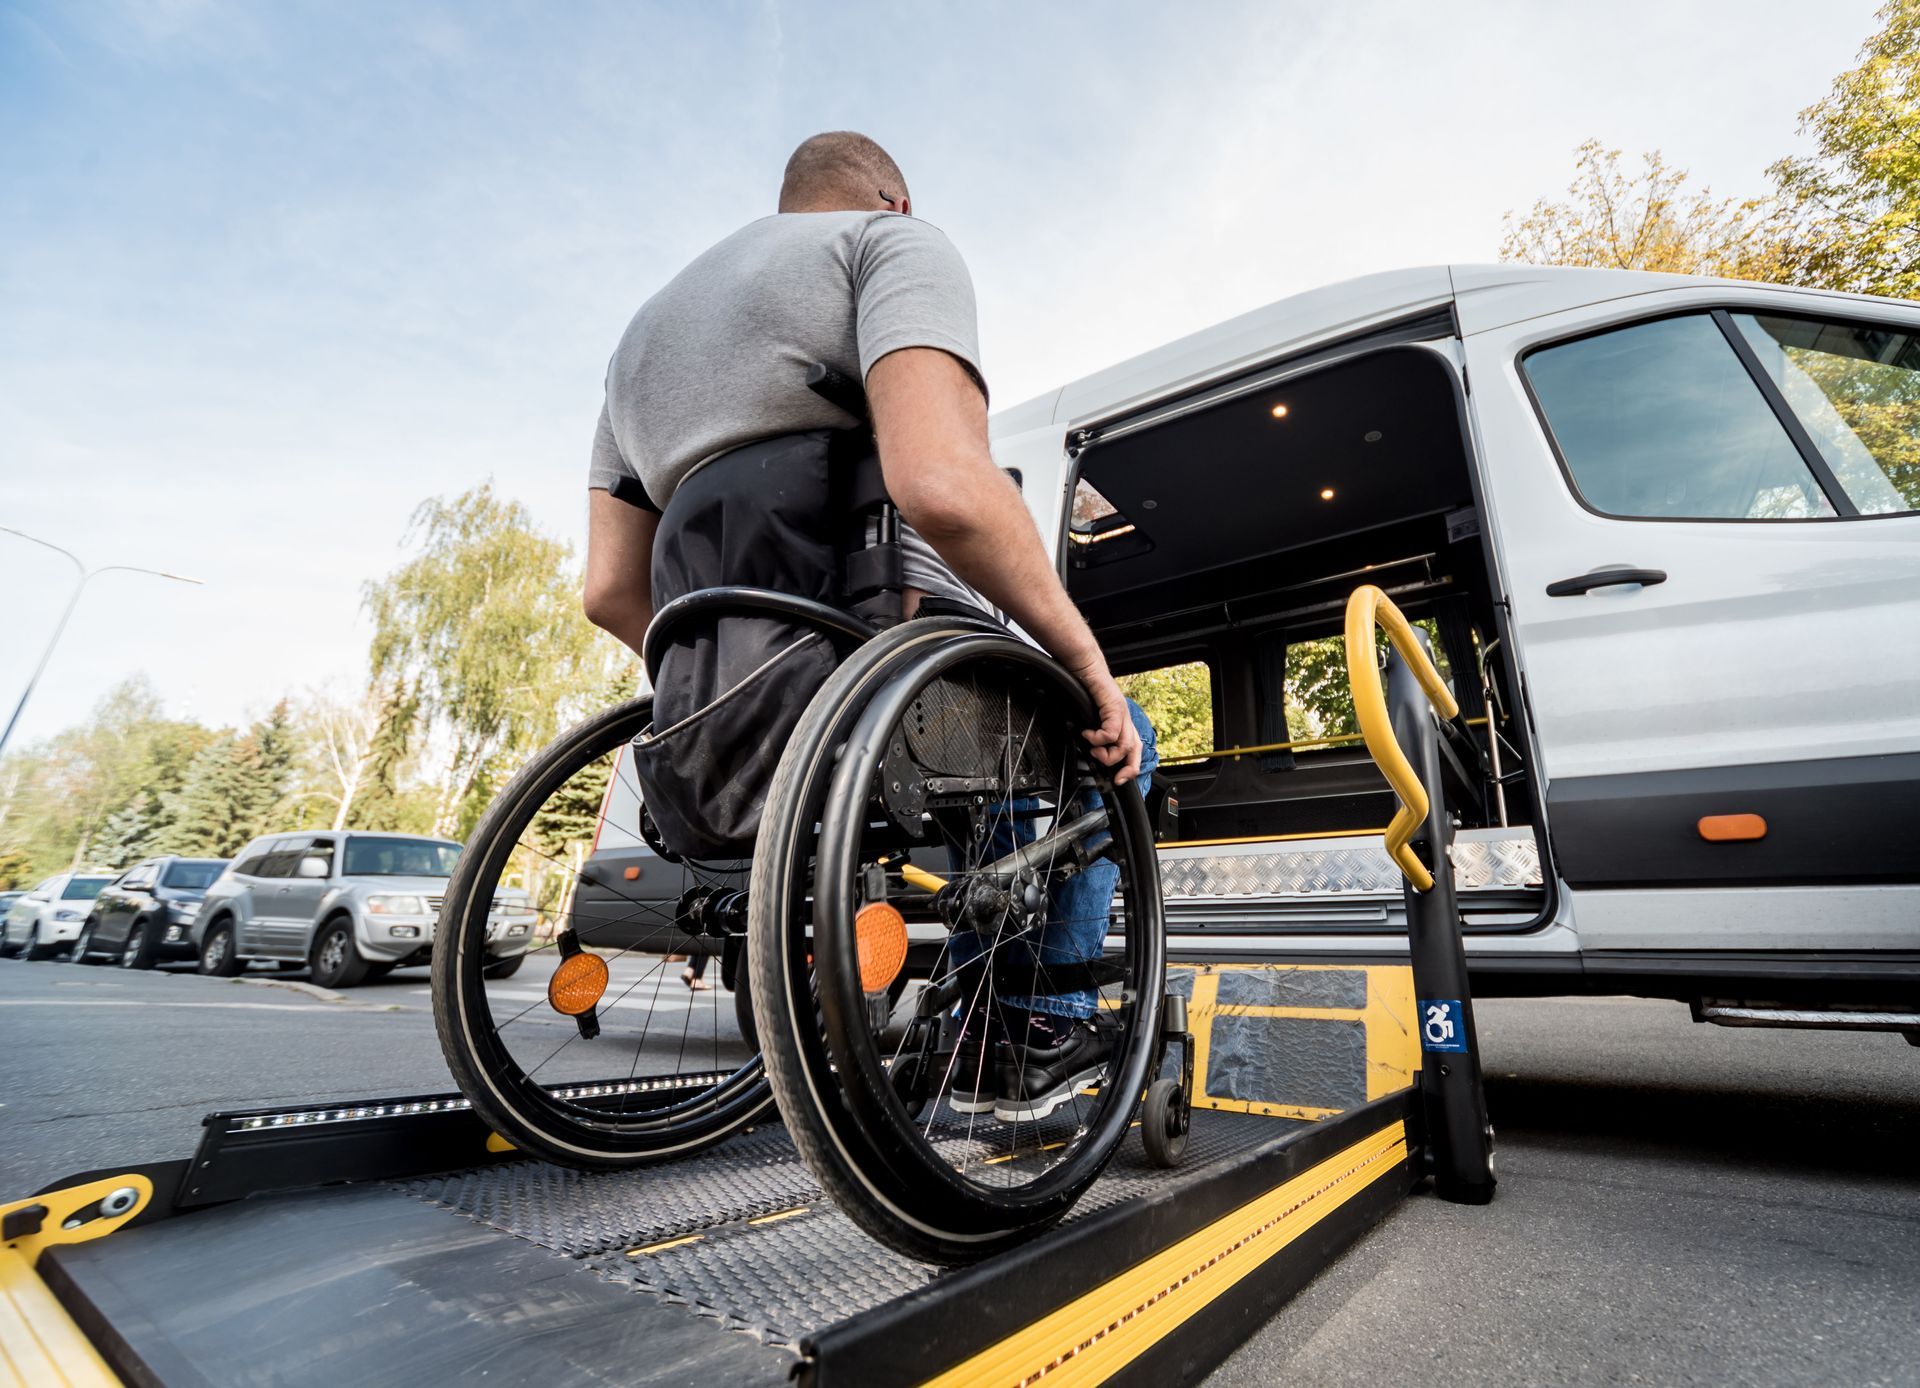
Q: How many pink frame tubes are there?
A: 0